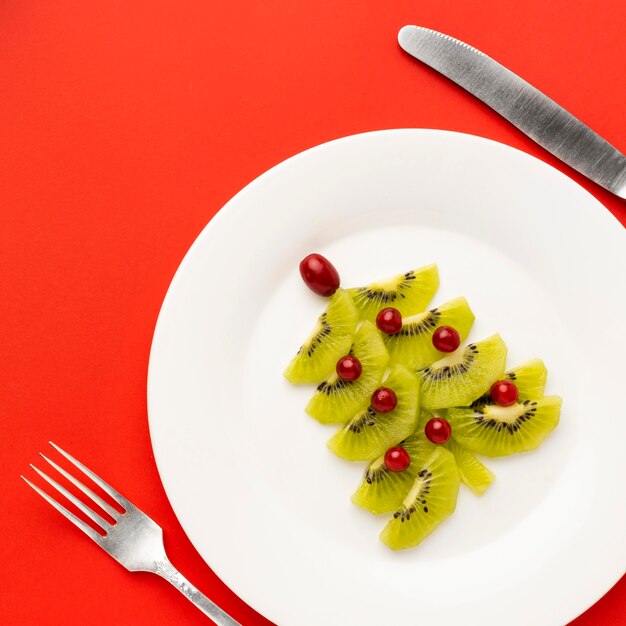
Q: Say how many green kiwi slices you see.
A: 11